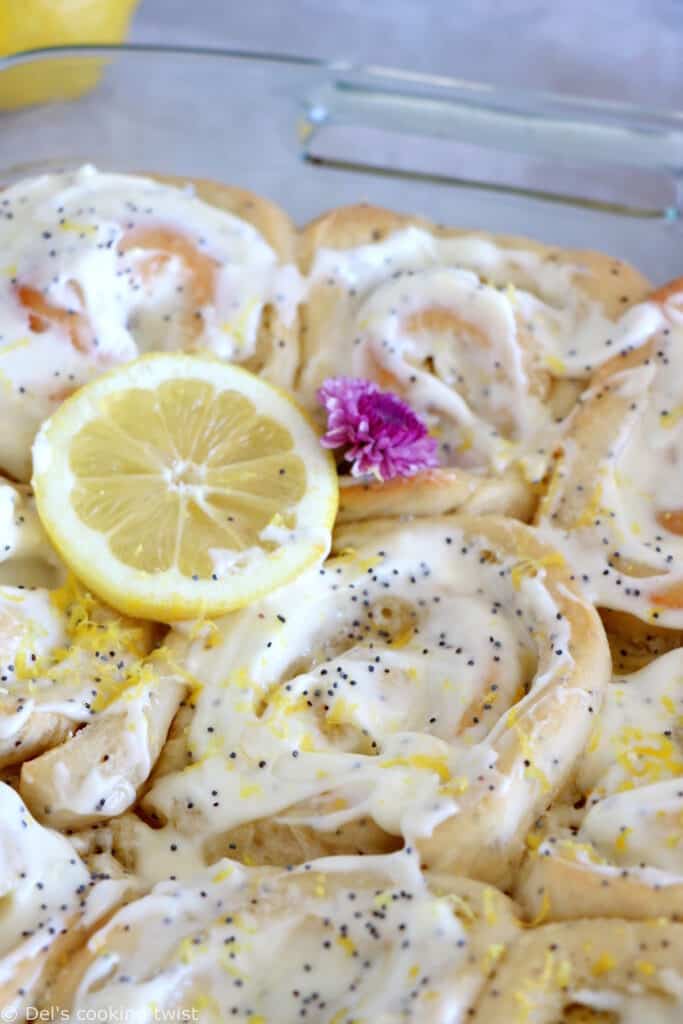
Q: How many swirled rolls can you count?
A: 9